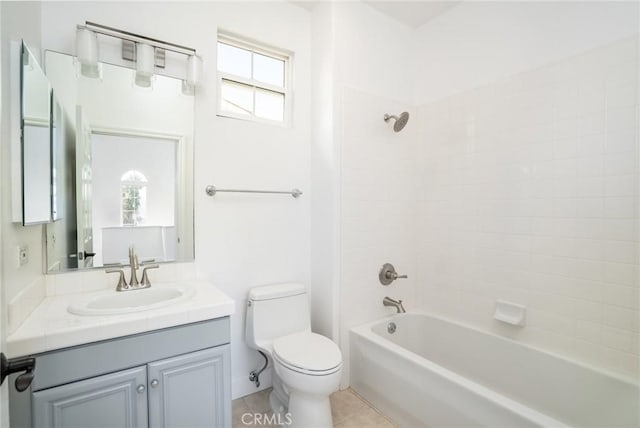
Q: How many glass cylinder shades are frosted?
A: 3